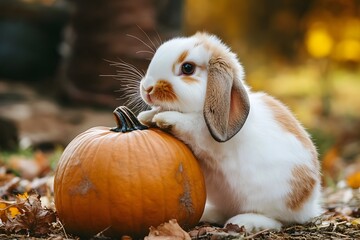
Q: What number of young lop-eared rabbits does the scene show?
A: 1